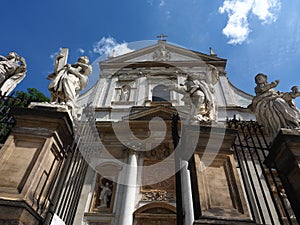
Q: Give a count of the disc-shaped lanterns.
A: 0